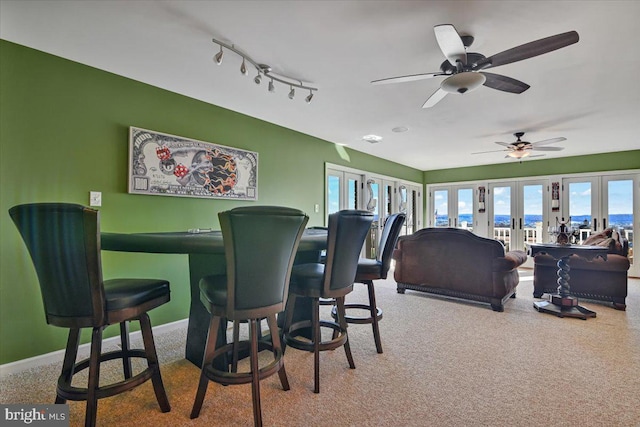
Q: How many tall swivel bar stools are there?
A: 4